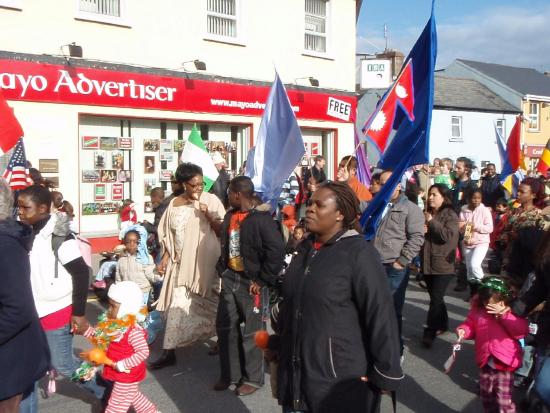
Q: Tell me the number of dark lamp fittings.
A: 3